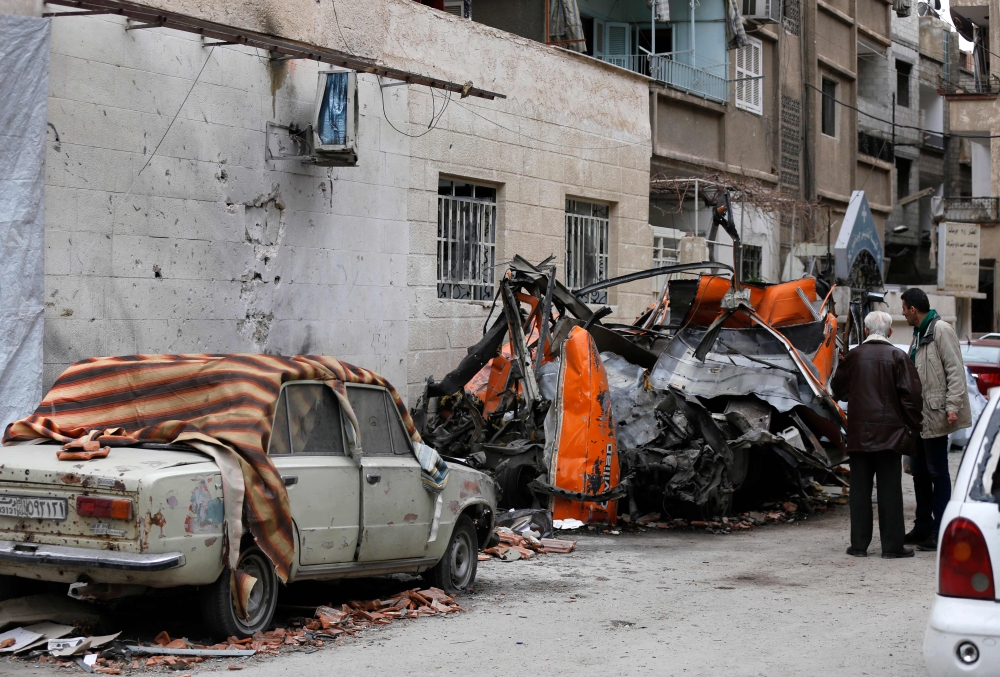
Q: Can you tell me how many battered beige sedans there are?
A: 1